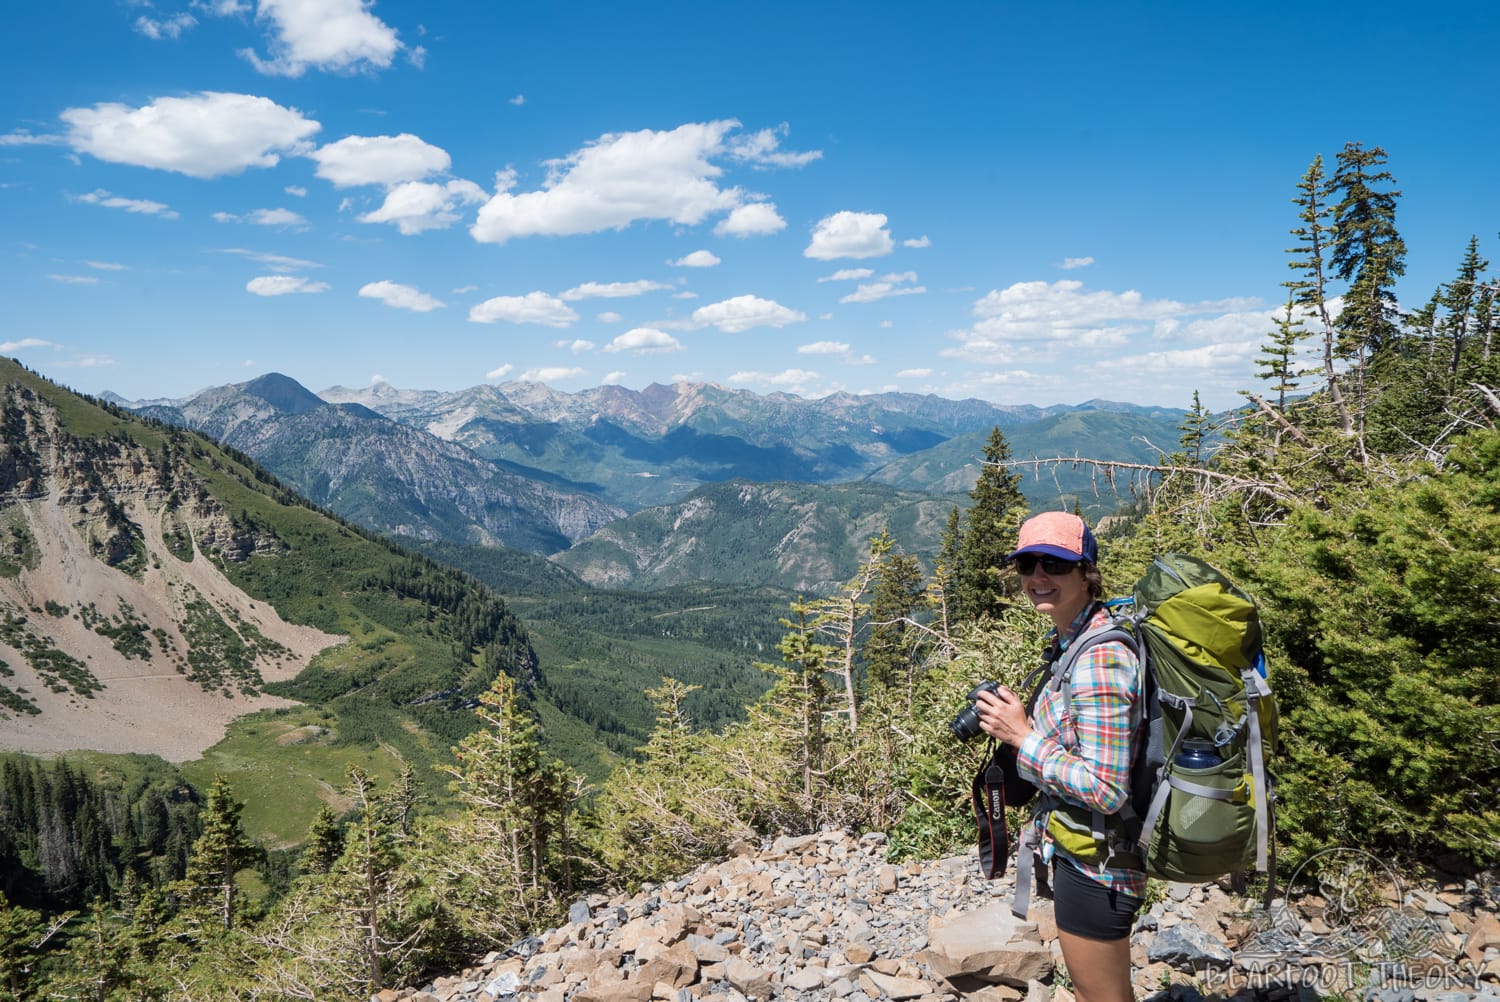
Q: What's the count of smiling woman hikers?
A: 1